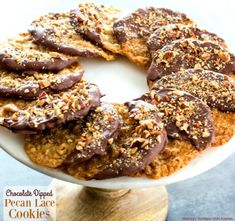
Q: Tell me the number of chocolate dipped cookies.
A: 12